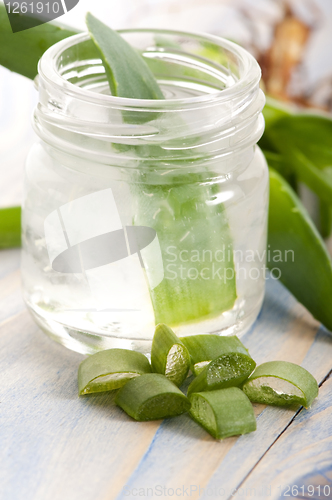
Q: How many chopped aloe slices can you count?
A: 7